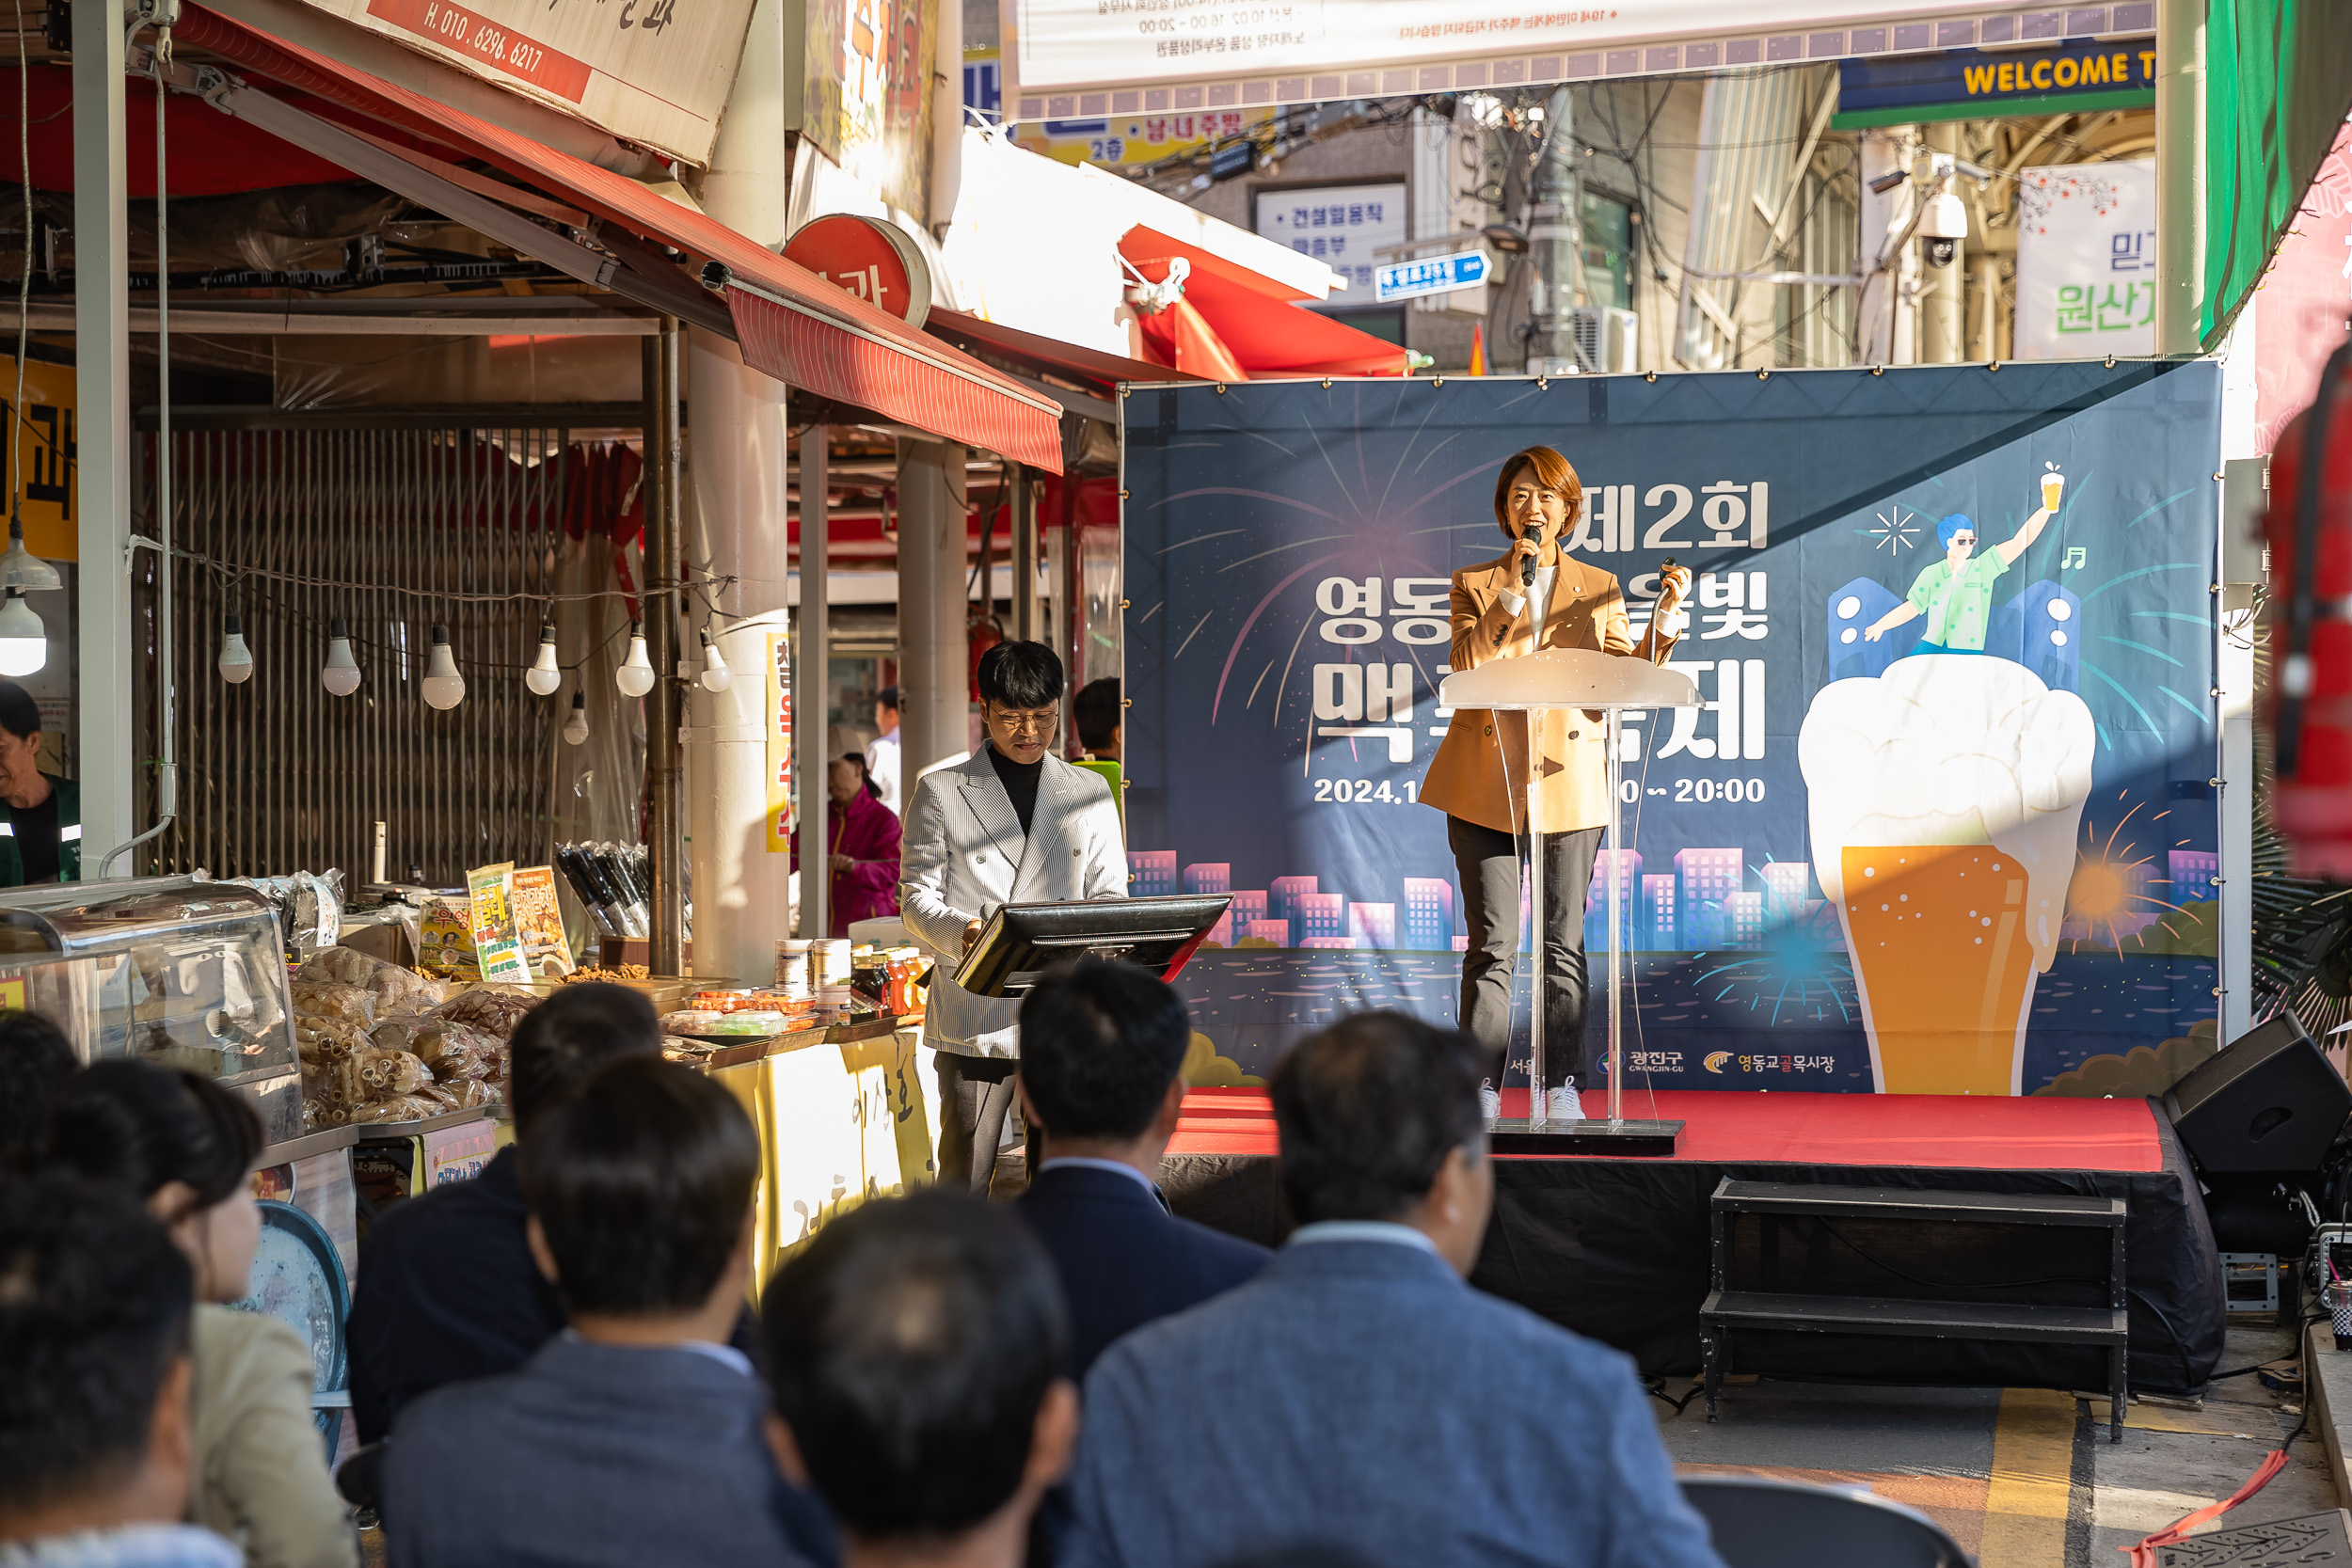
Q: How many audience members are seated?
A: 8